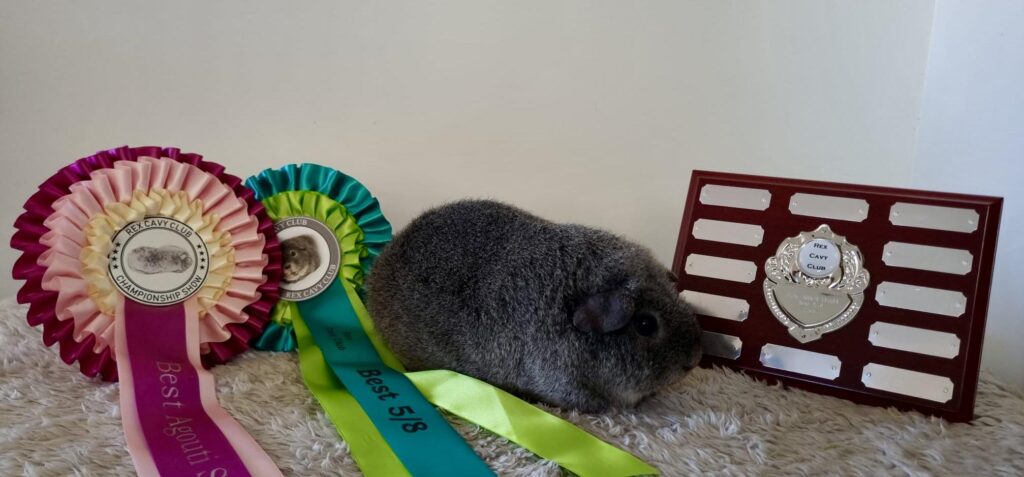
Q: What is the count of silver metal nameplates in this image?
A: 12